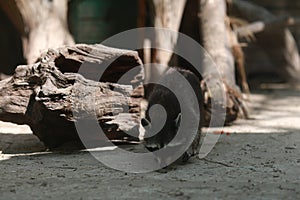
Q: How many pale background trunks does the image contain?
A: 3